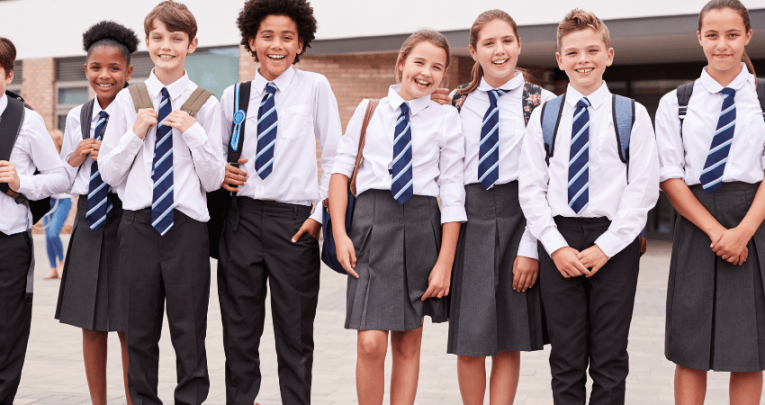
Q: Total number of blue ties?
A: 7